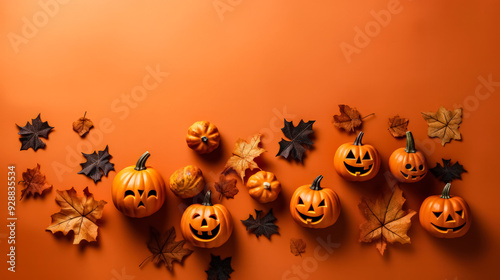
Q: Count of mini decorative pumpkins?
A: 3